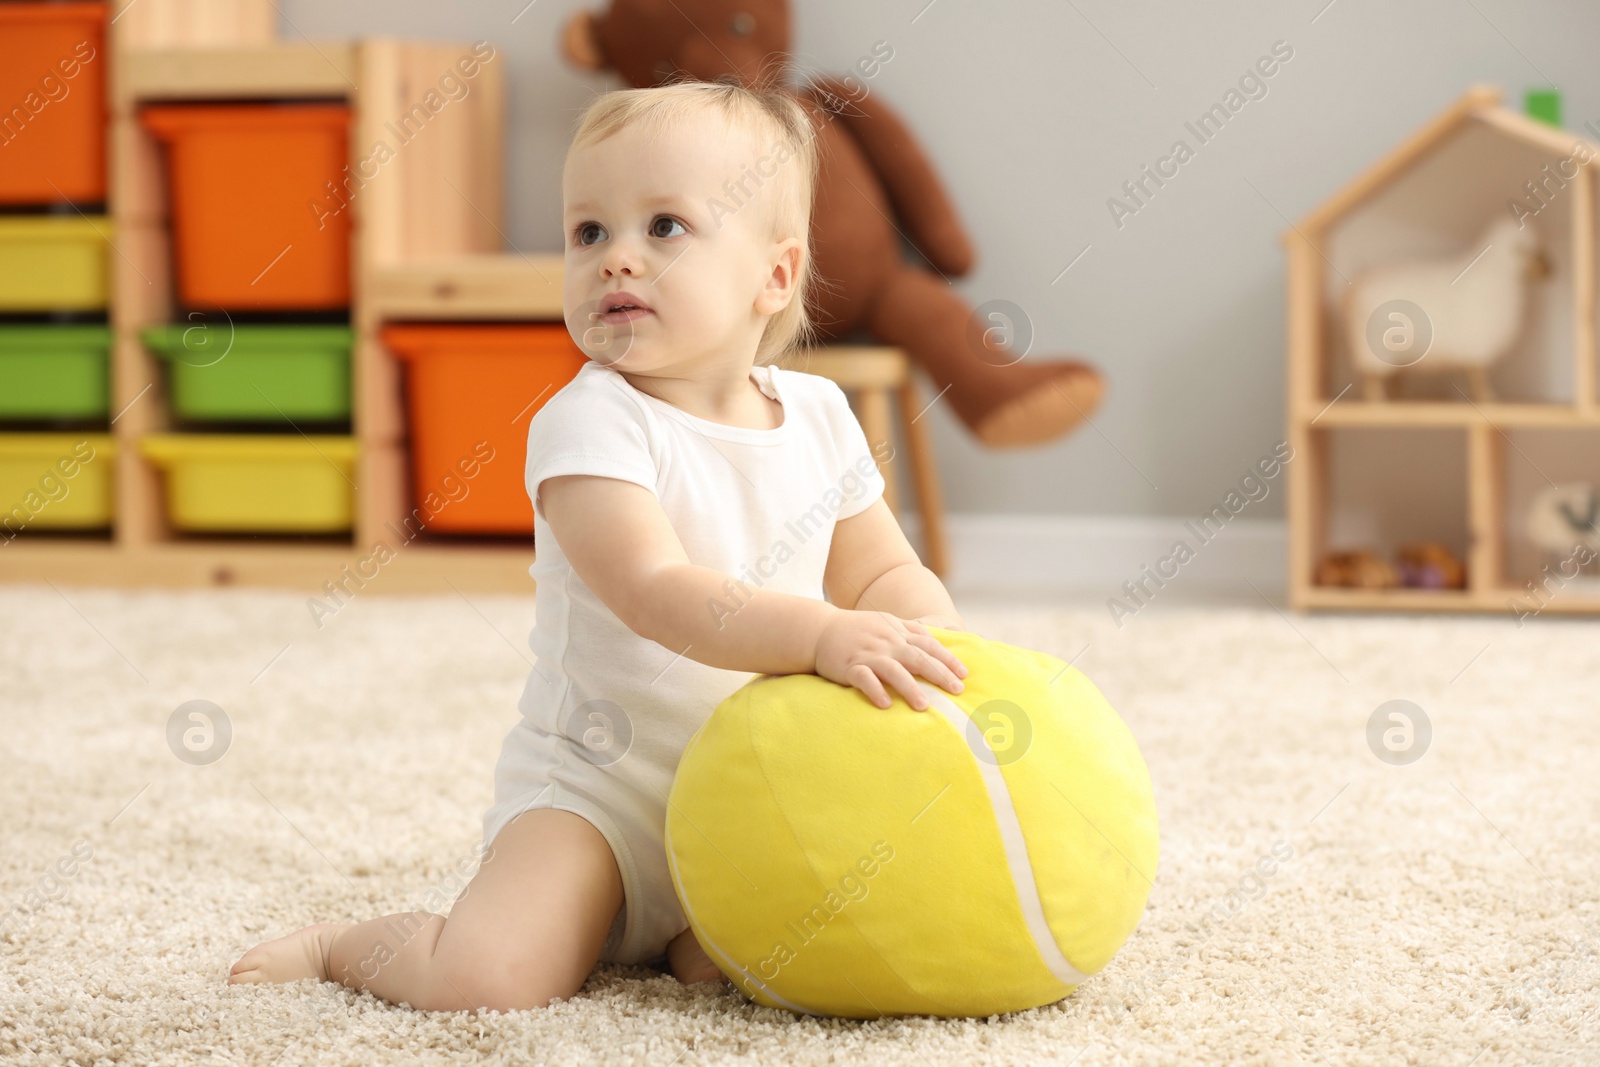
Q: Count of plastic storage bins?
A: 8